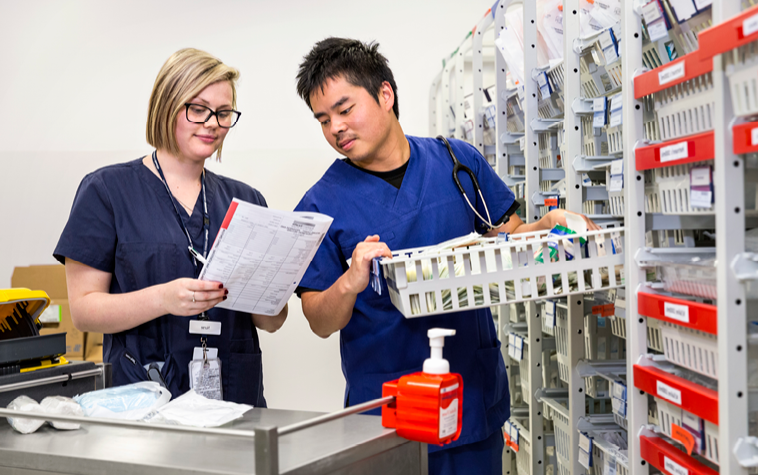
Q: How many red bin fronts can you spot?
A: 7